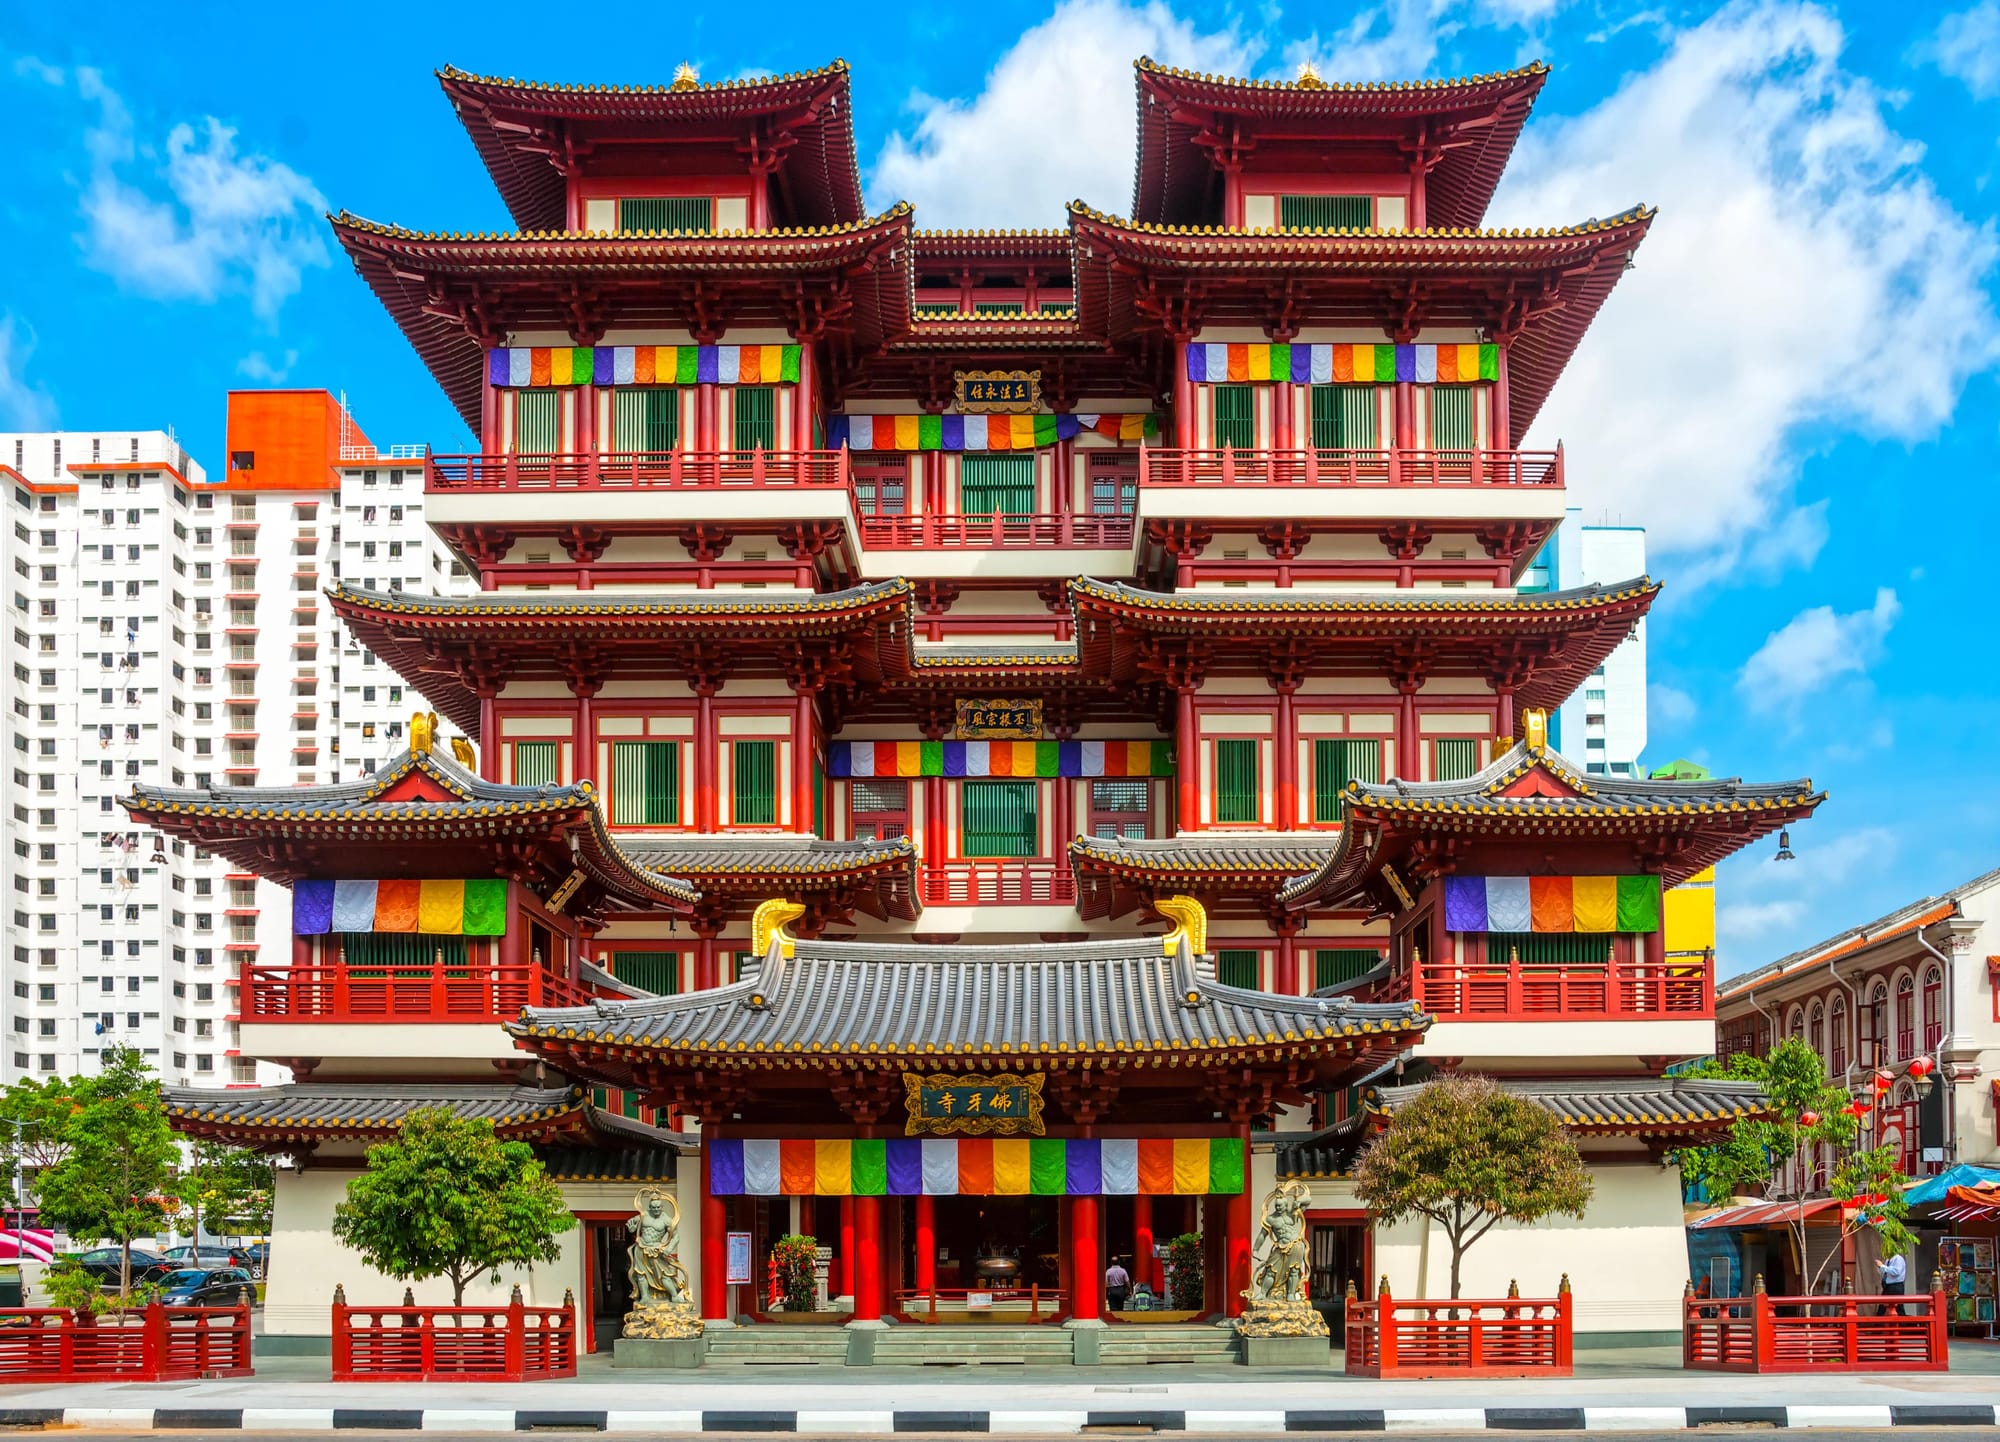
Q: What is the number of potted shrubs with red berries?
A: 2